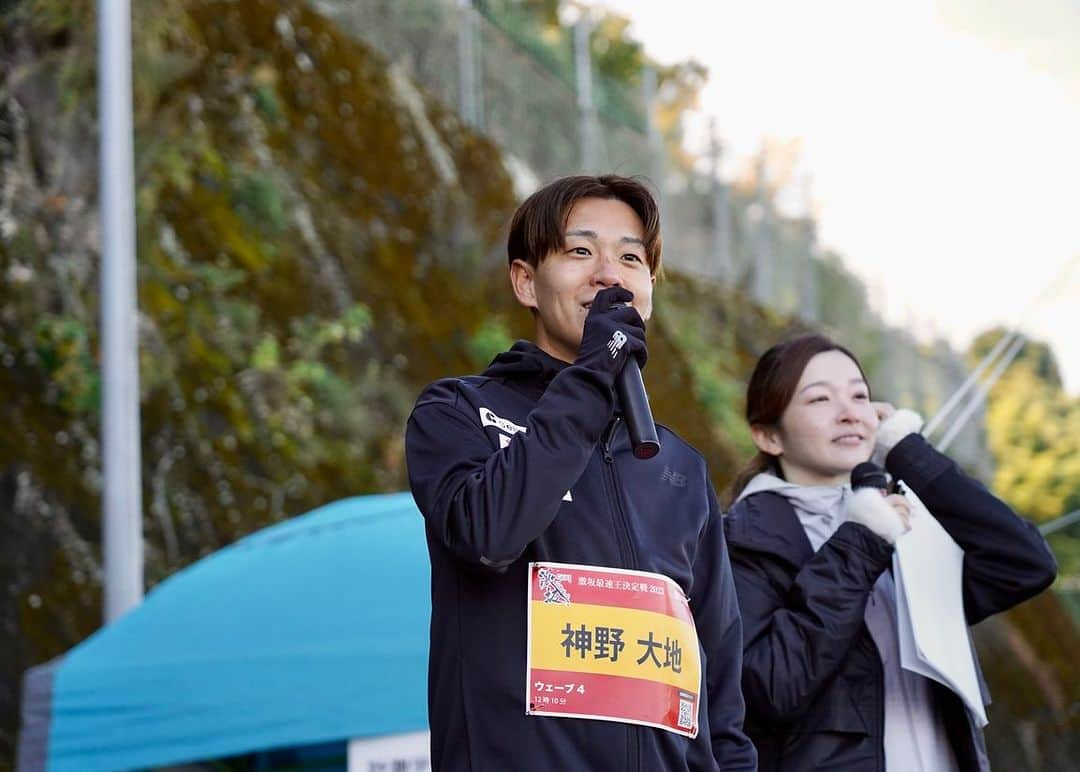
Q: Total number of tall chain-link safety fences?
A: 1